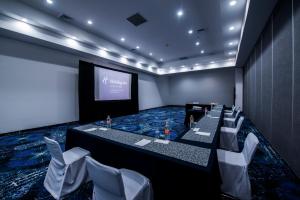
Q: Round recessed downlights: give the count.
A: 14